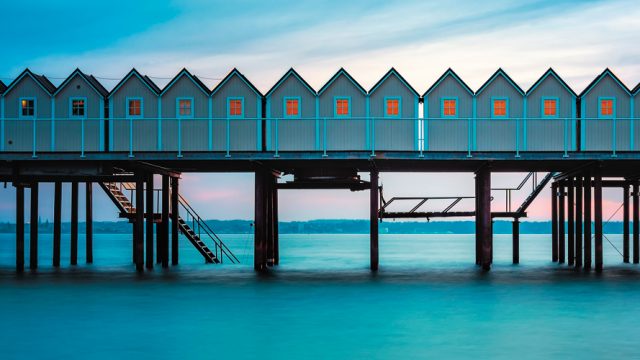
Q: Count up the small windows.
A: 12